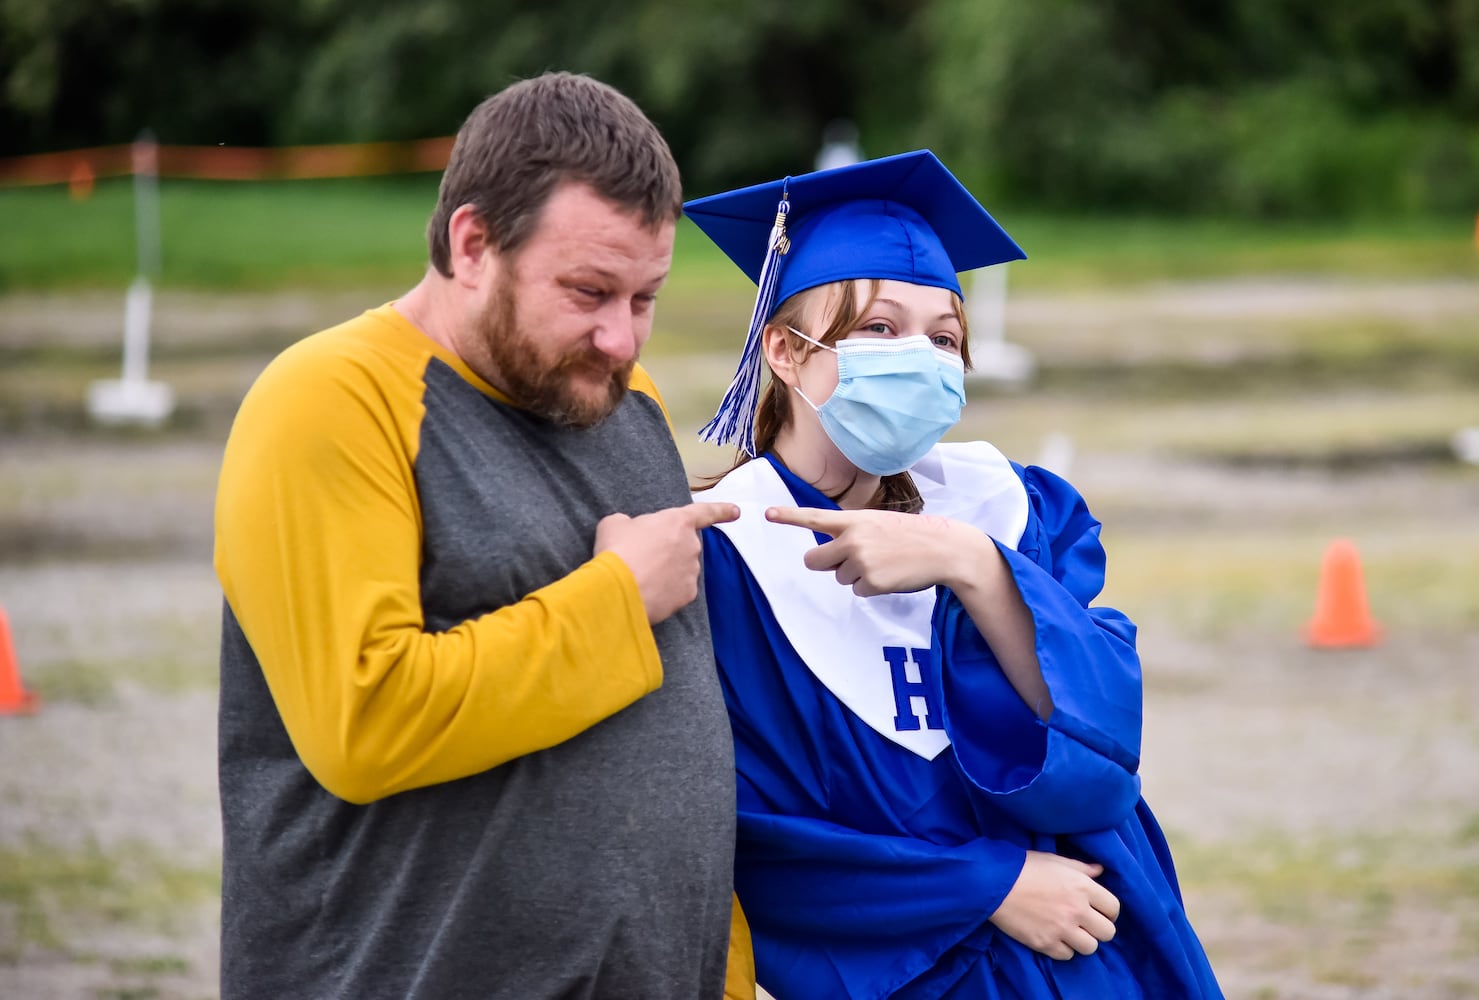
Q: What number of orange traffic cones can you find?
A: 2